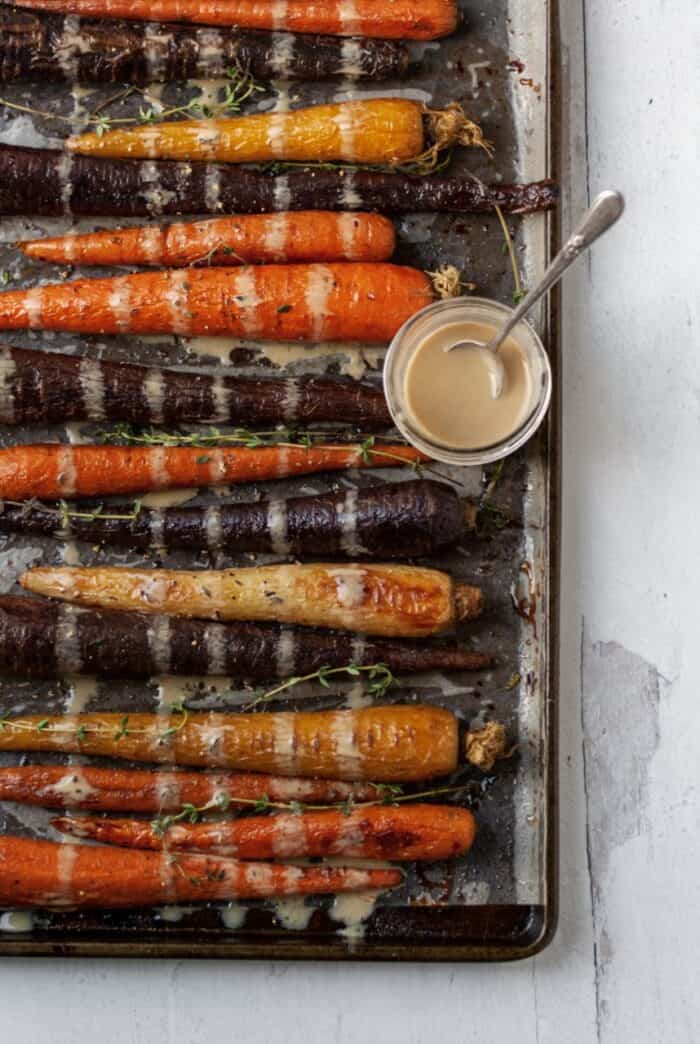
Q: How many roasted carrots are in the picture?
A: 15